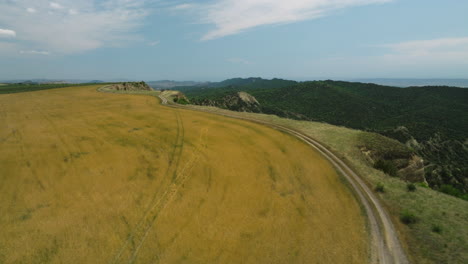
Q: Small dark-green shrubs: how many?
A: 4